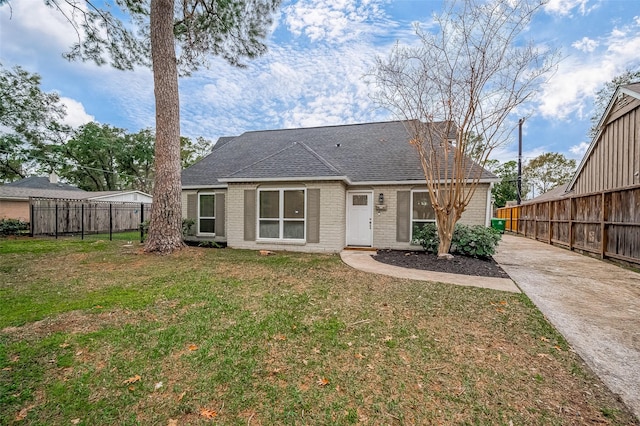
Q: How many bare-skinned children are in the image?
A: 0